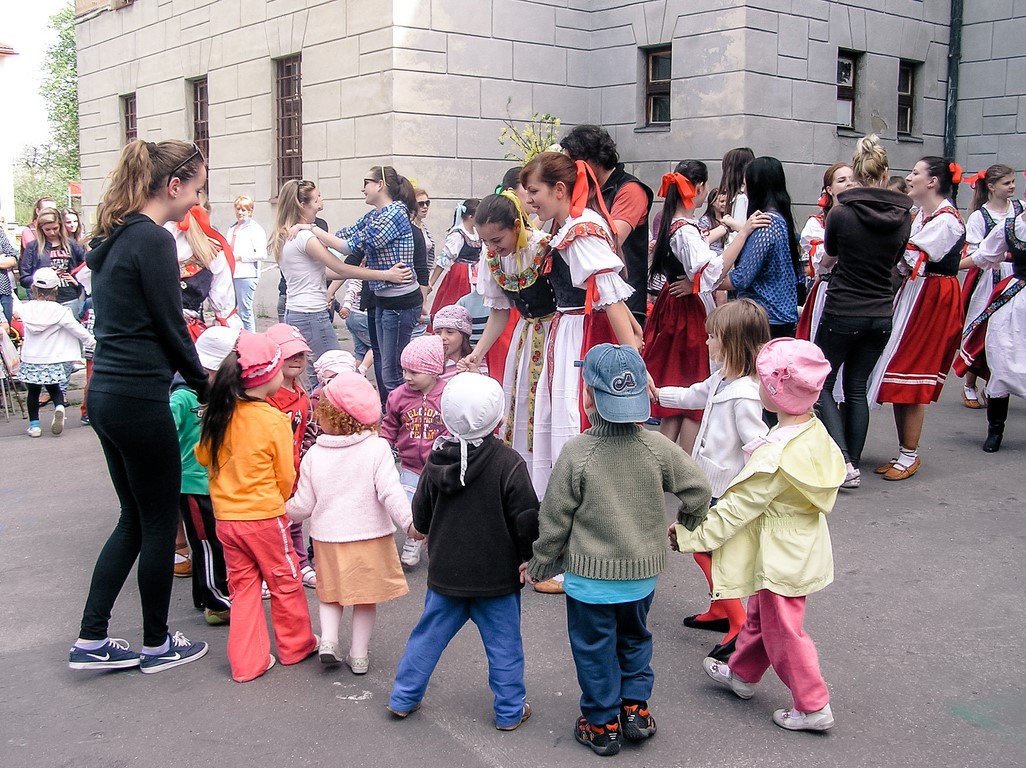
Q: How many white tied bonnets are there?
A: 1